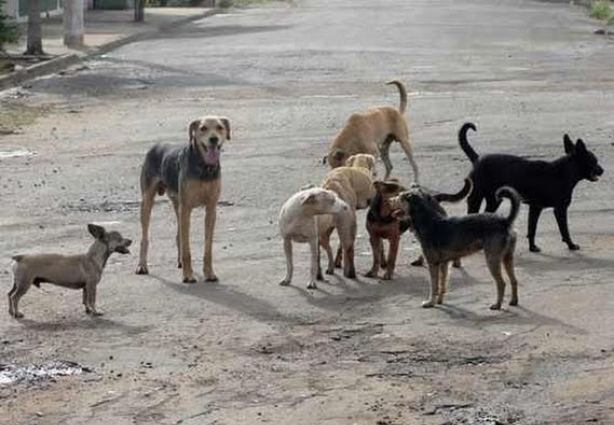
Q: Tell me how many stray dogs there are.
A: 8